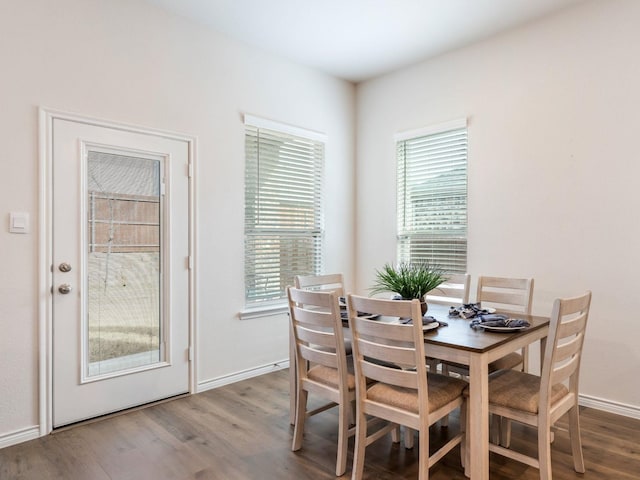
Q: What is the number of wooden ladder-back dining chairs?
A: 6